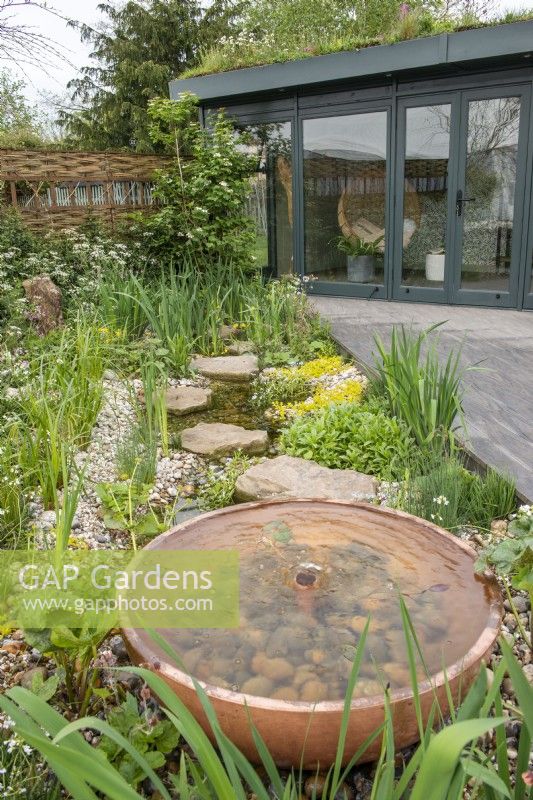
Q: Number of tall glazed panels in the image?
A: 4